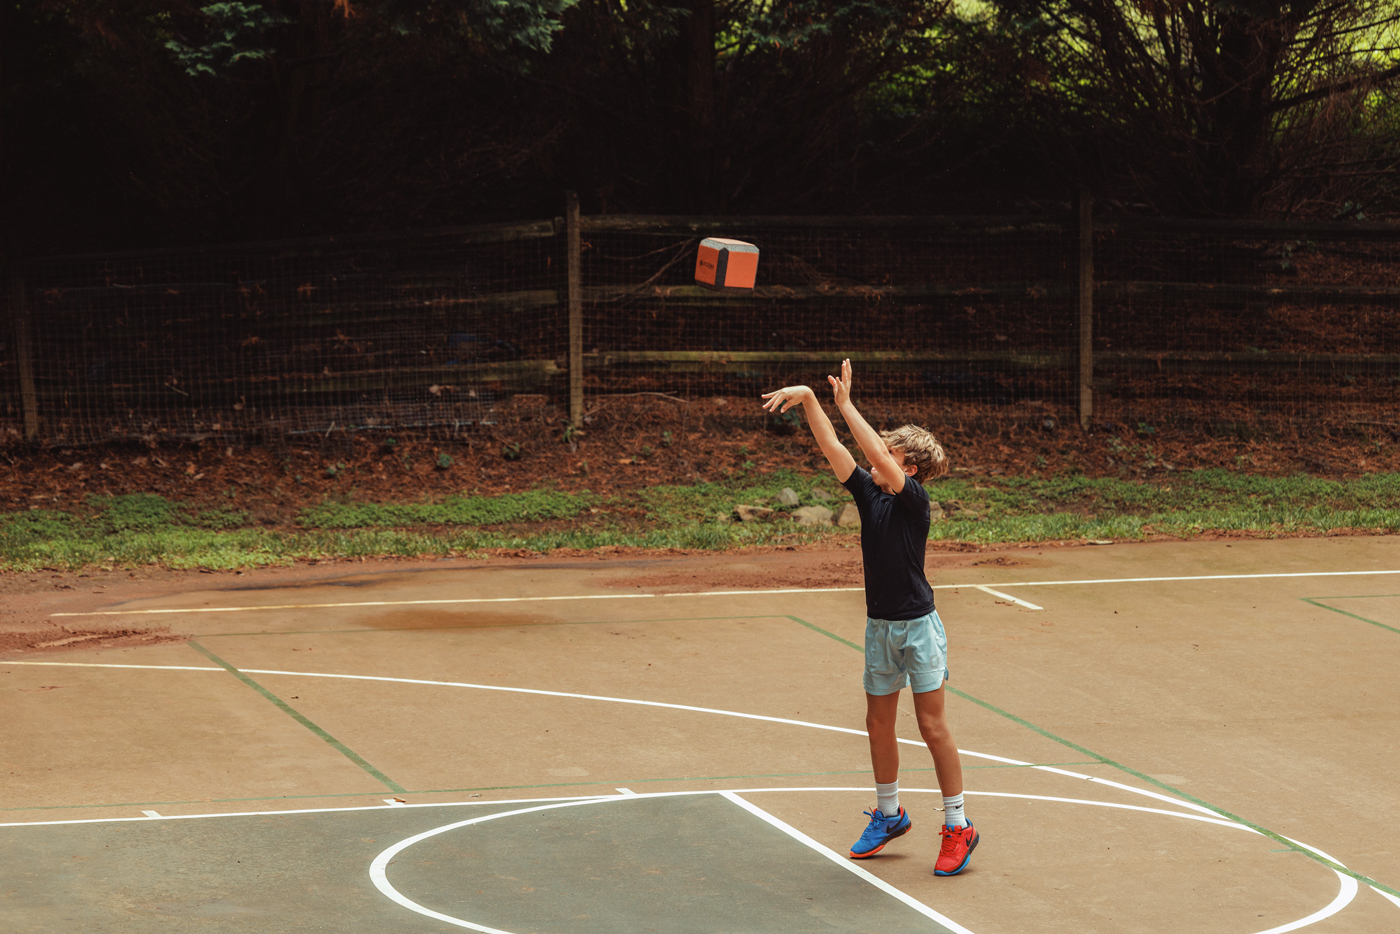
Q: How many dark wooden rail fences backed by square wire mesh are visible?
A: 1